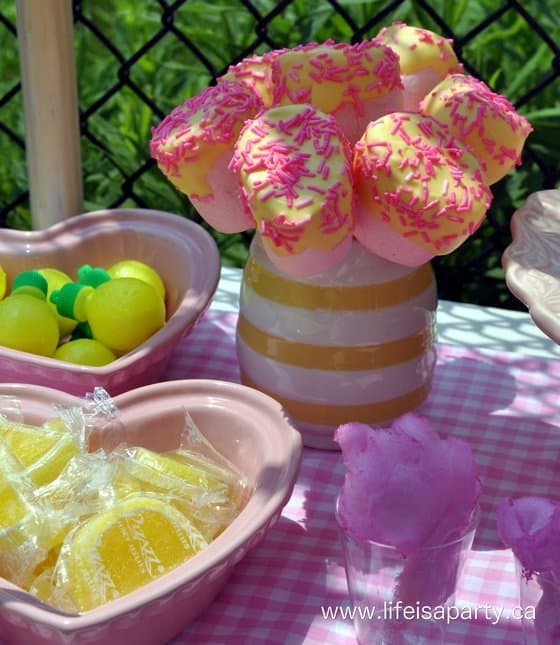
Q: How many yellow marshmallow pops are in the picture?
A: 7